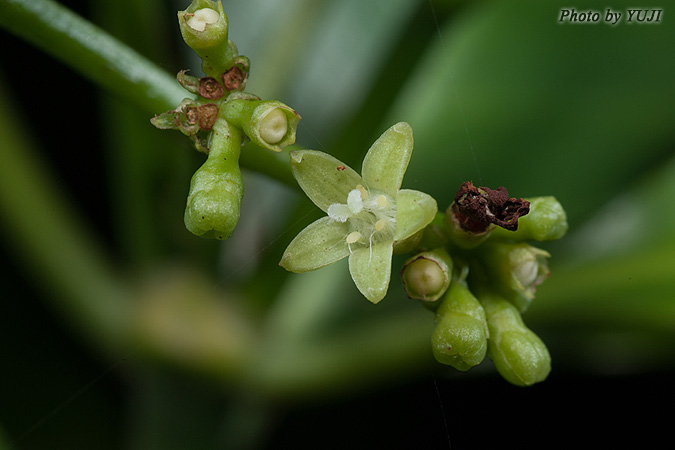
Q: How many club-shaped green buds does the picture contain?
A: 4